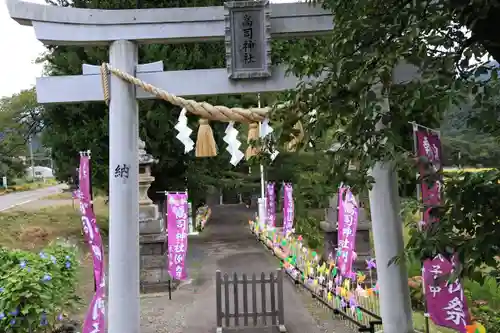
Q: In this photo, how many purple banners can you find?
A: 6